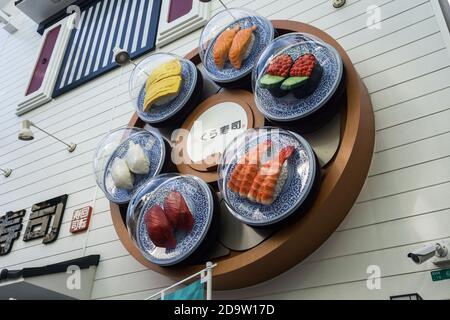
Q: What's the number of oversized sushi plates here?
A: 6